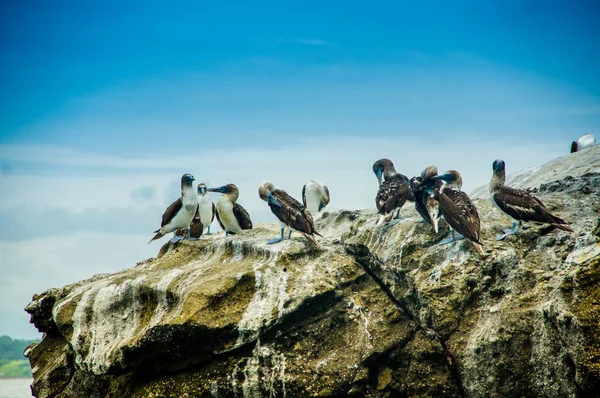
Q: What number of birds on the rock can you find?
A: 10